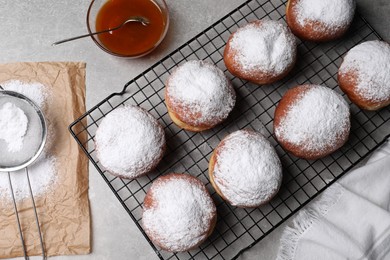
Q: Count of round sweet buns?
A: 8